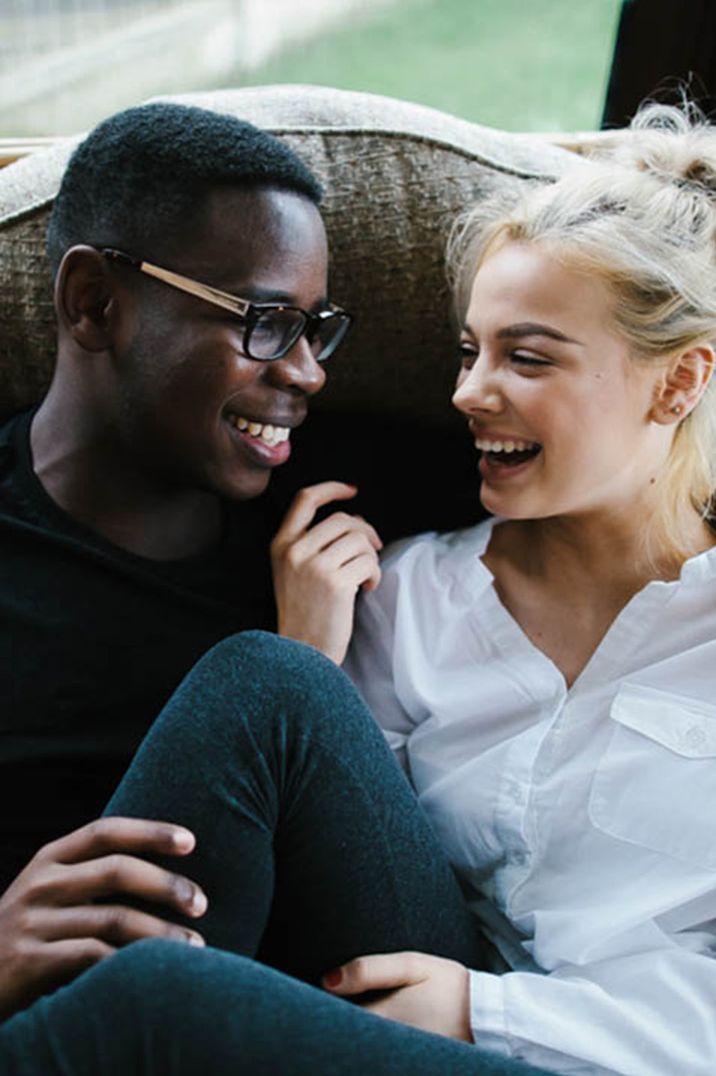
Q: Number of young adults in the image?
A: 2